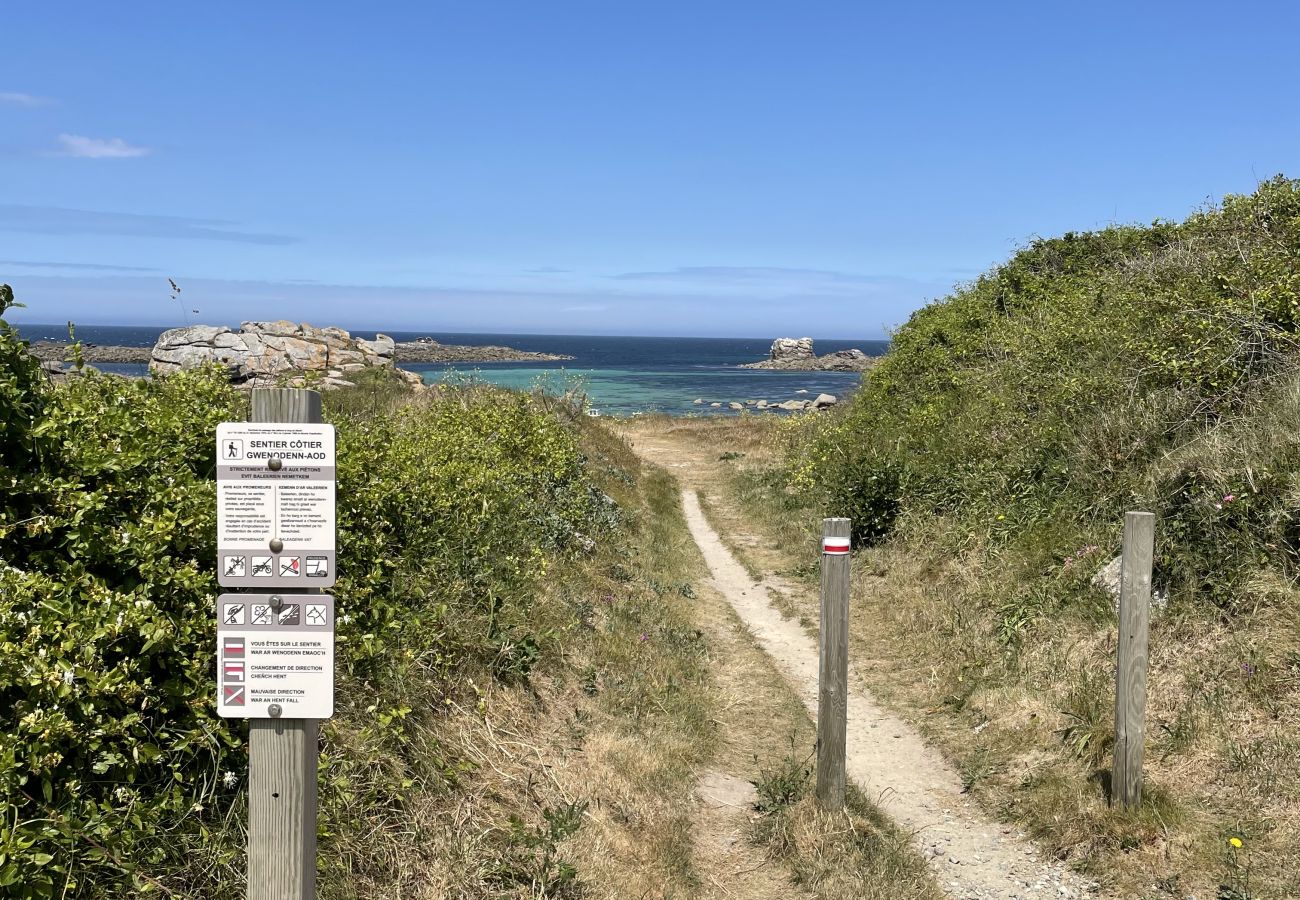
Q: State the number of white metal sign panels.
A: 2